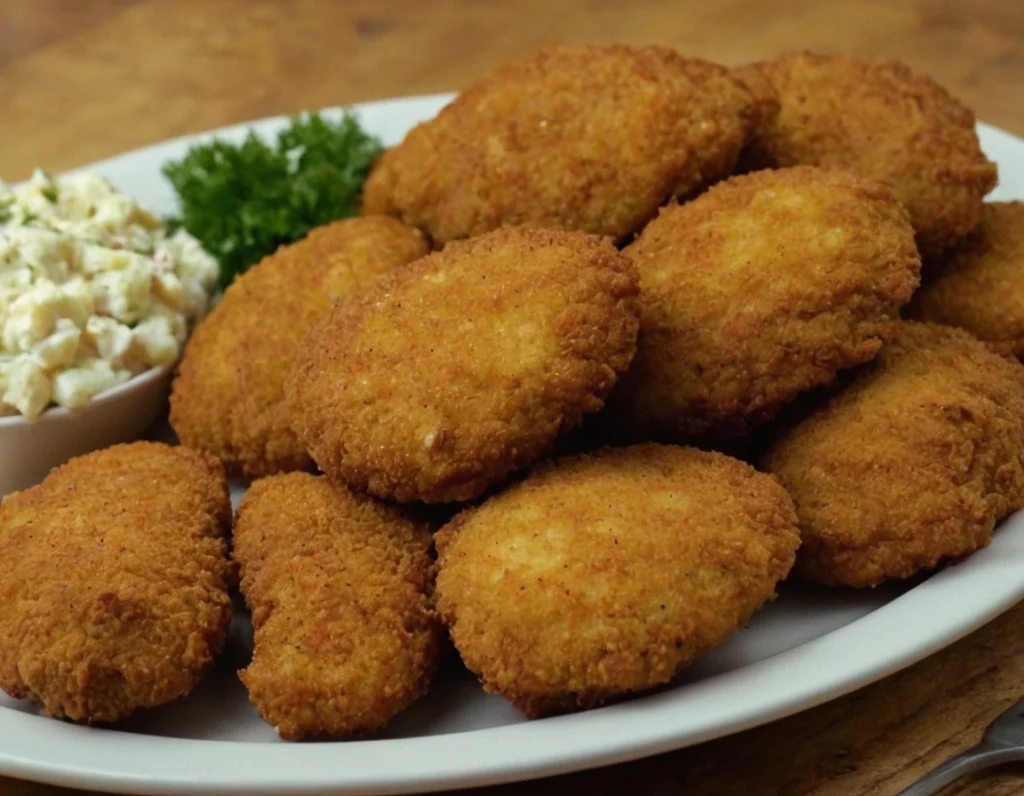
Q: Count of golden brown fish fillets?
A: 10